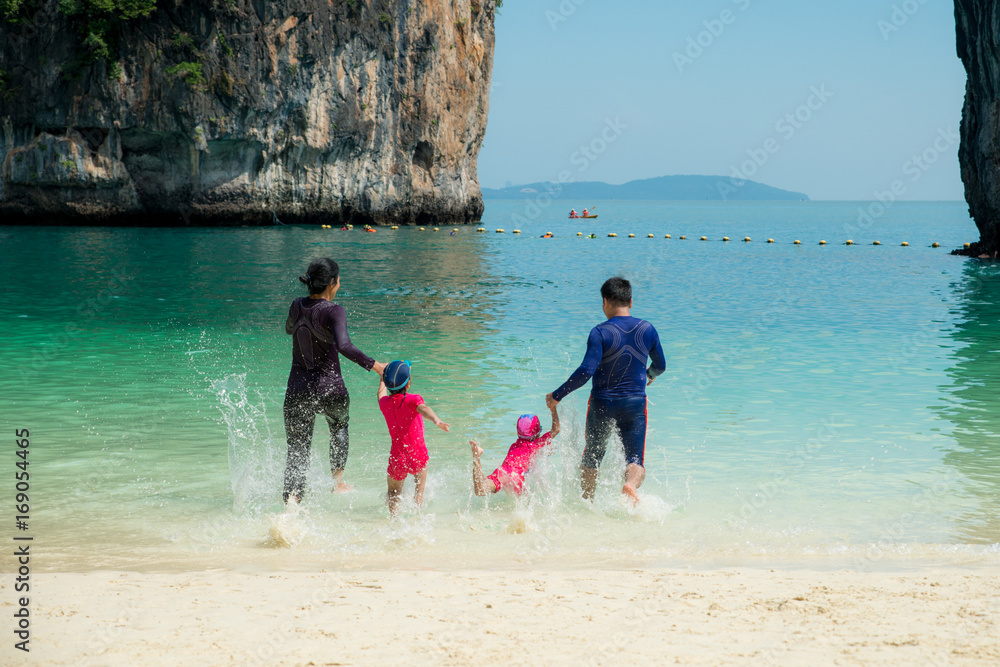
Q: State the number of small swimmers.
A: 2